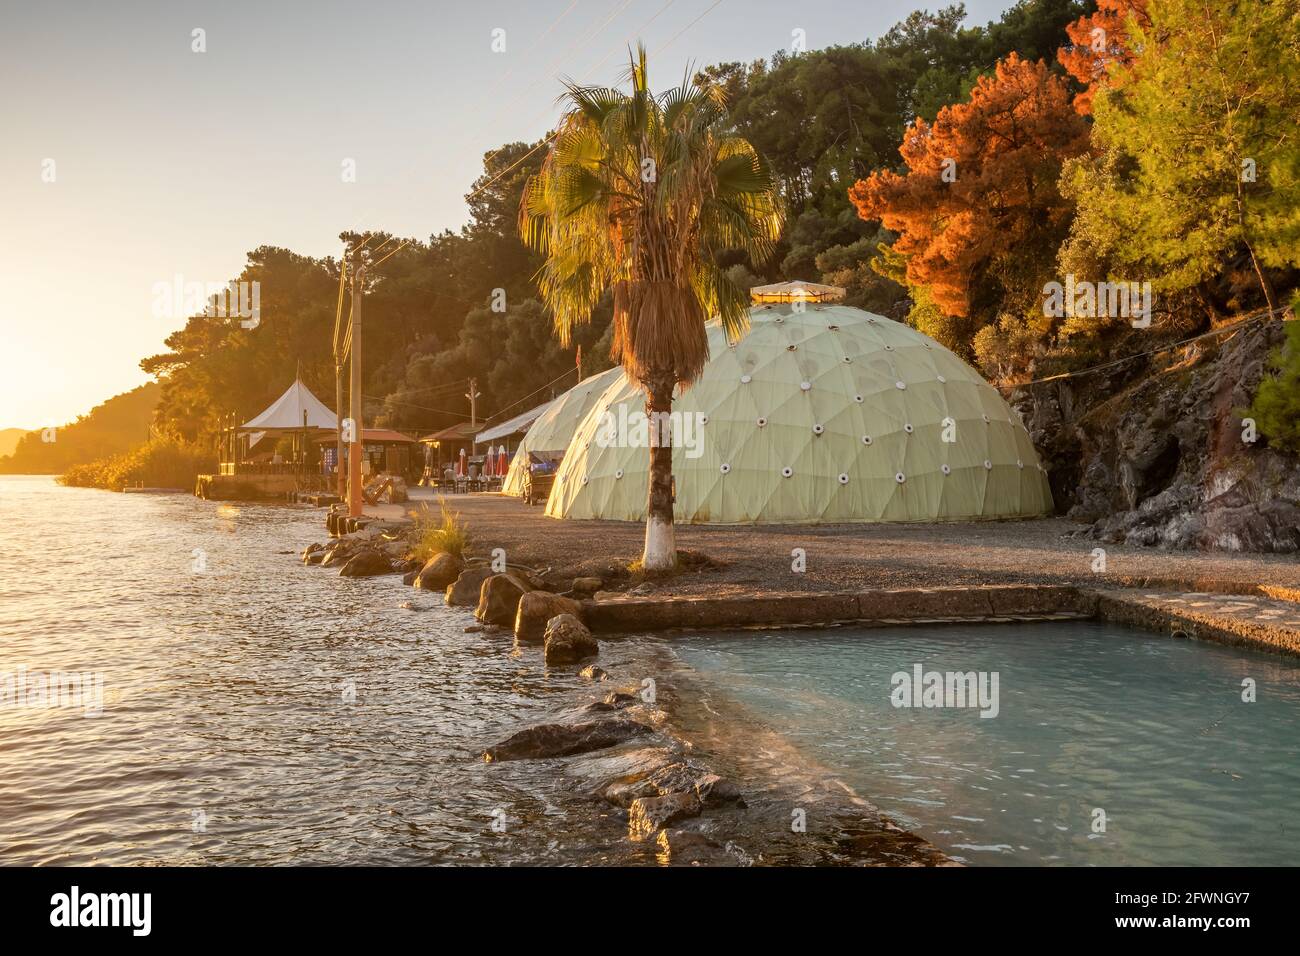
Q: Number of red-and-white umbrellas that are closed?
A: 3